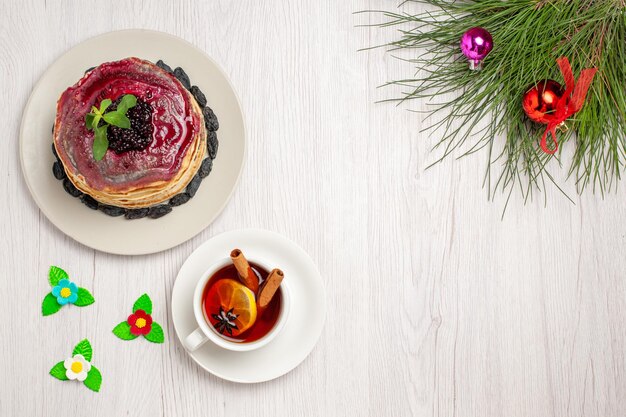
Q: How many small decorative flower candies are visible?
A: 3